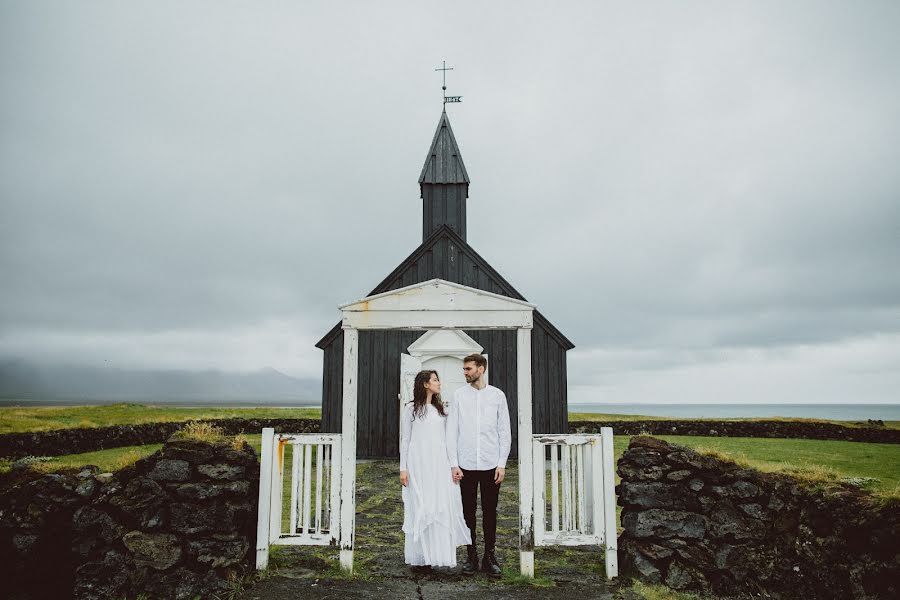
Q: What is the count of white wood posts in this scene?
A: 4